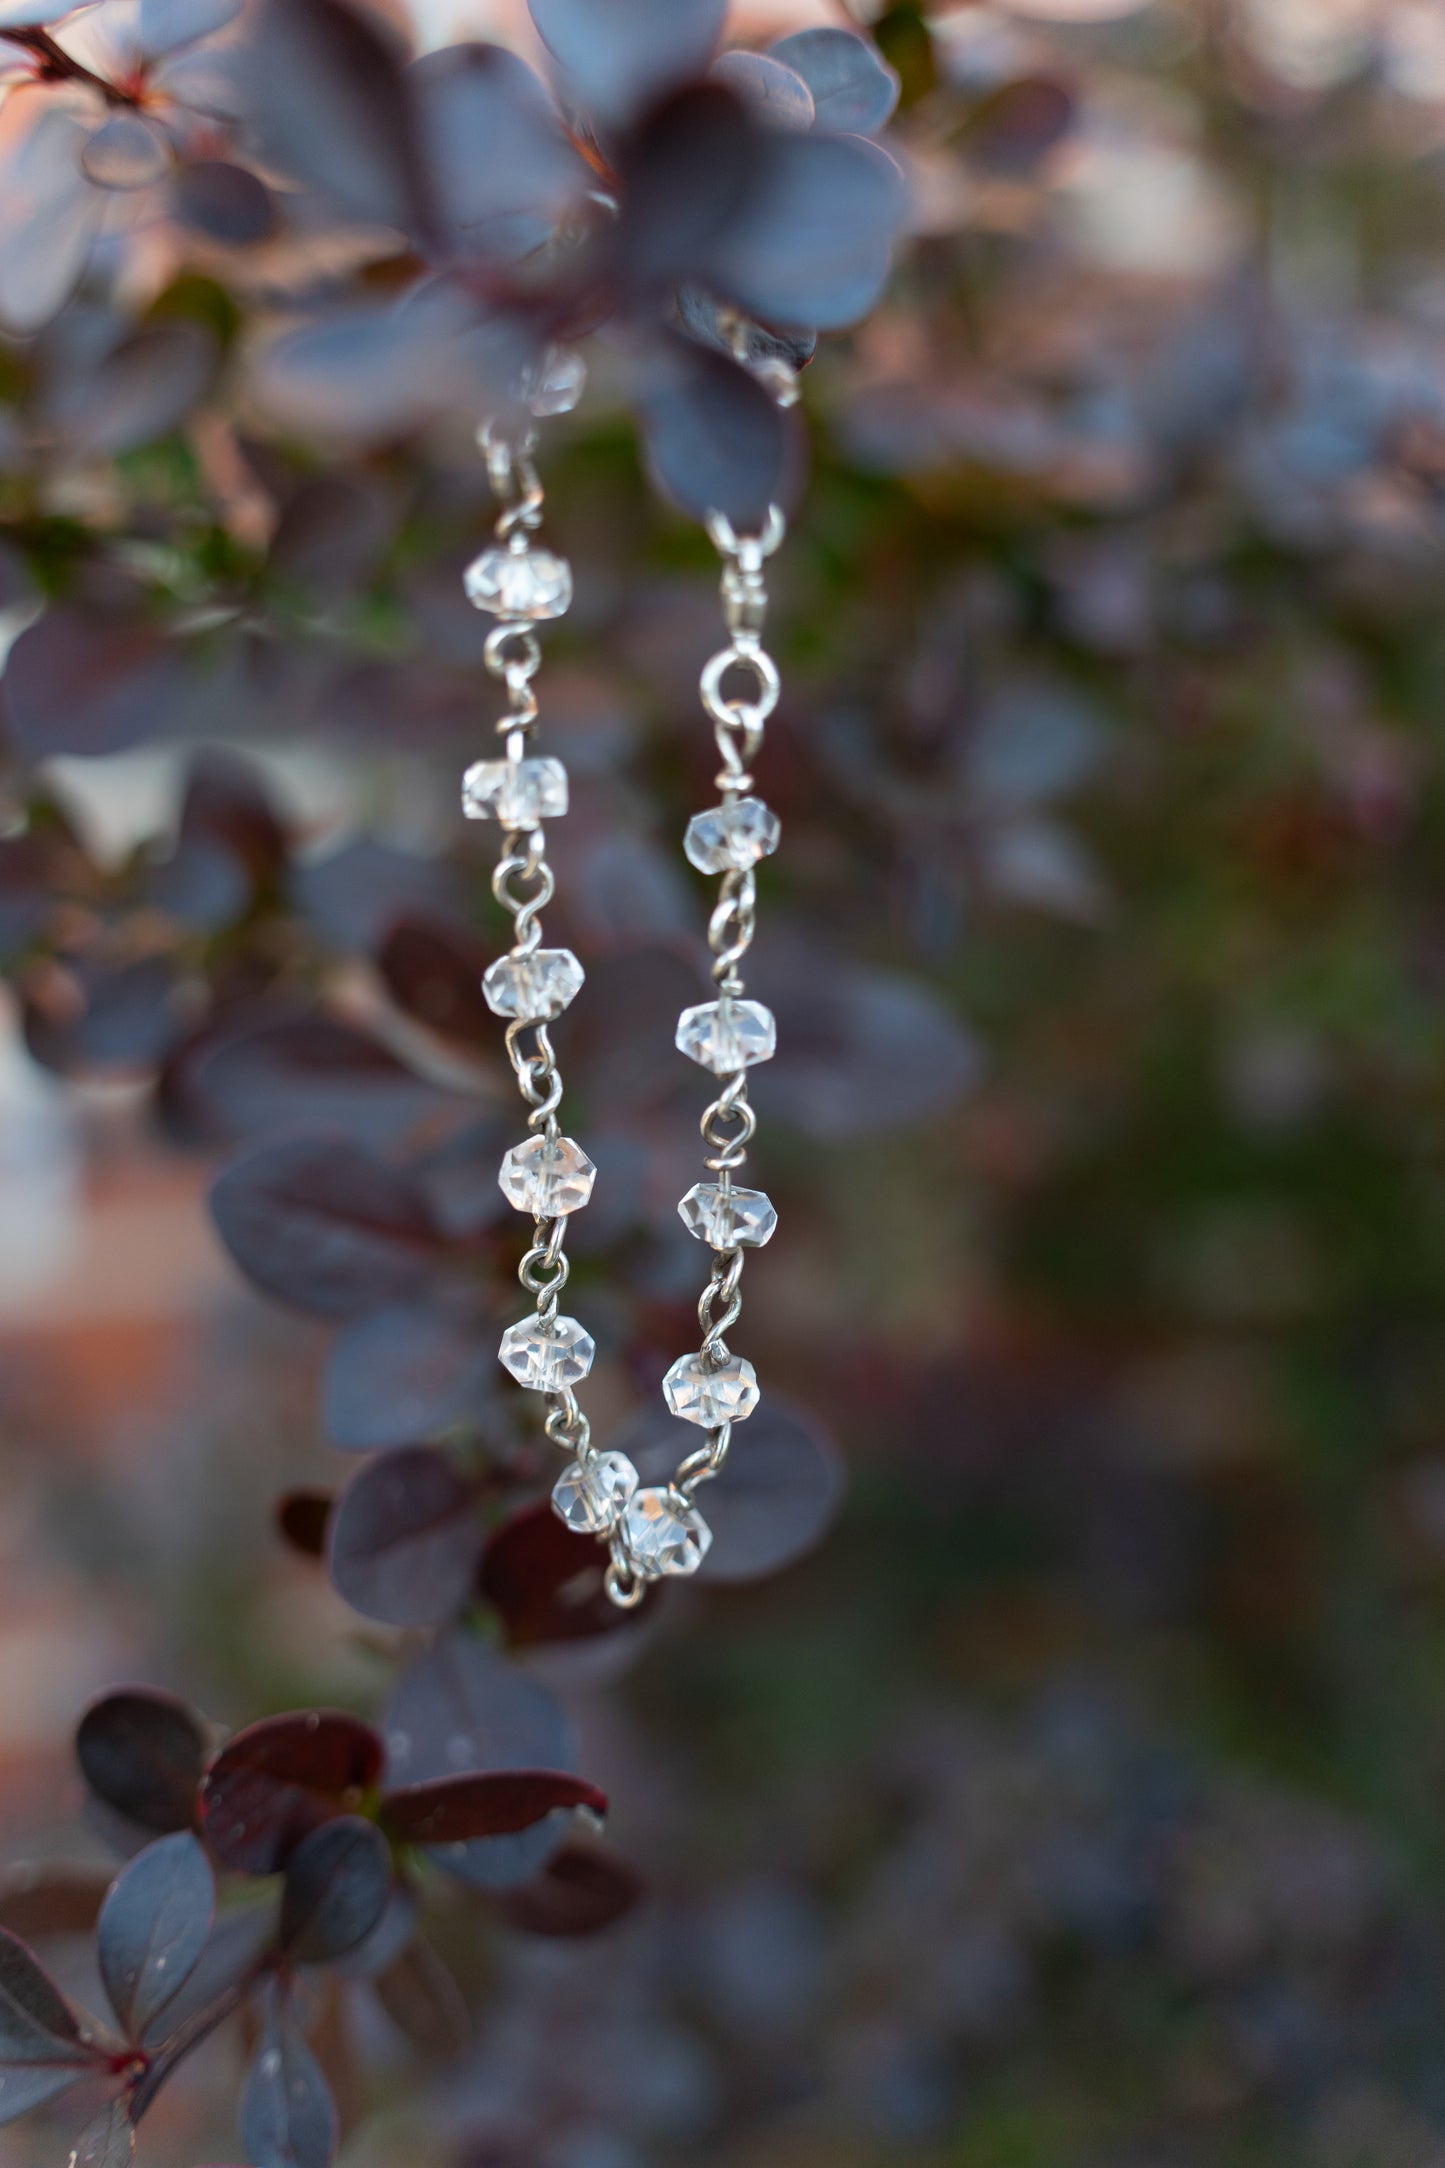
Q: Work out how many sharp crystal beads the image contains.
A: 11